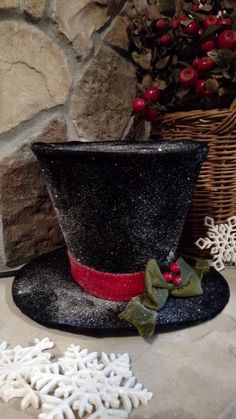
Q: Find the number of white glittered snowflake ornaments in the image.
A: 3